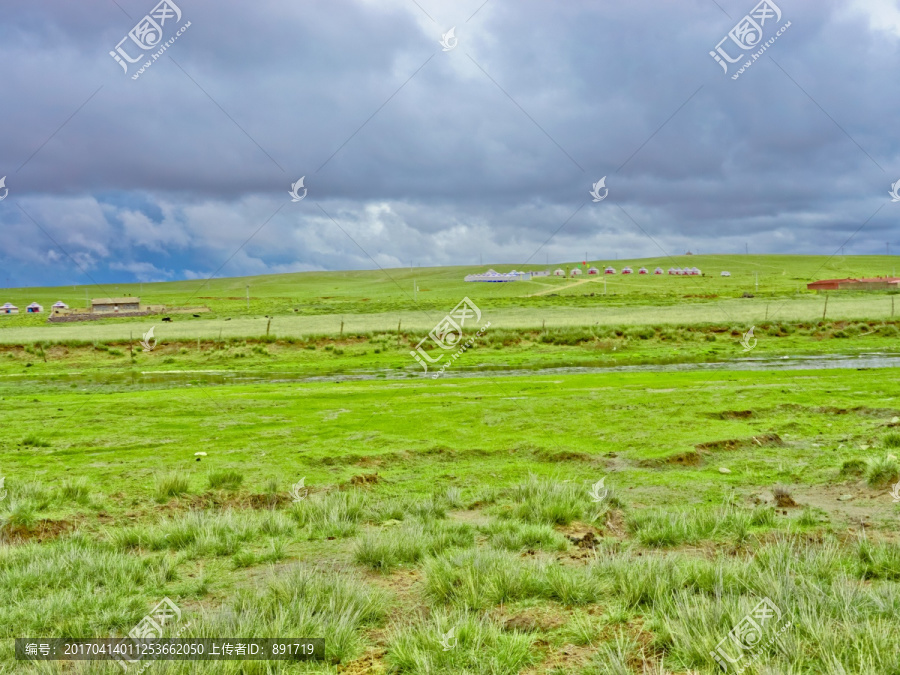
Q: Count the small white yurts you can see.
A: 14